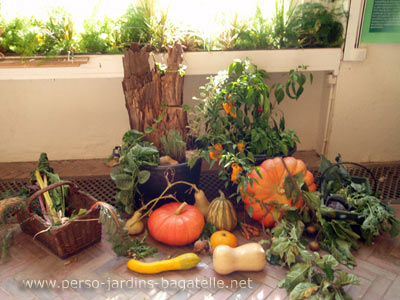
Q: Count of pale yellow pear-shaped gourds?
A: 2